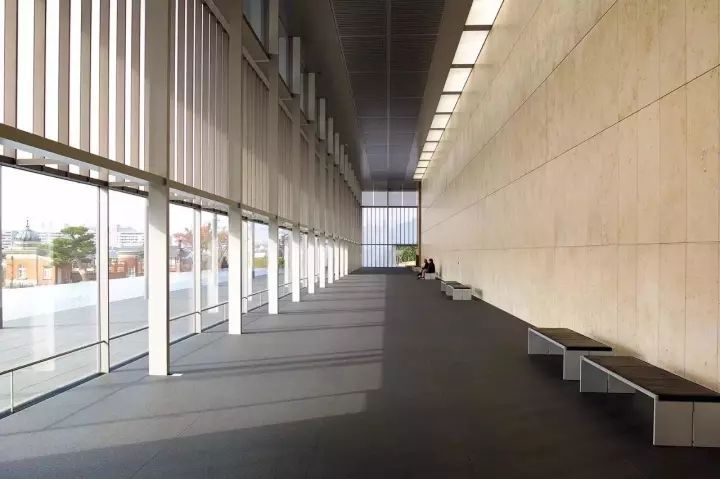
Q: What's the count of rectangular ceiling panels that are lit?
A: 11